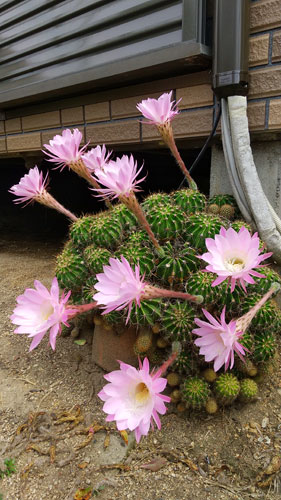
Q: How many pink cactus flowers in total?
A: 10